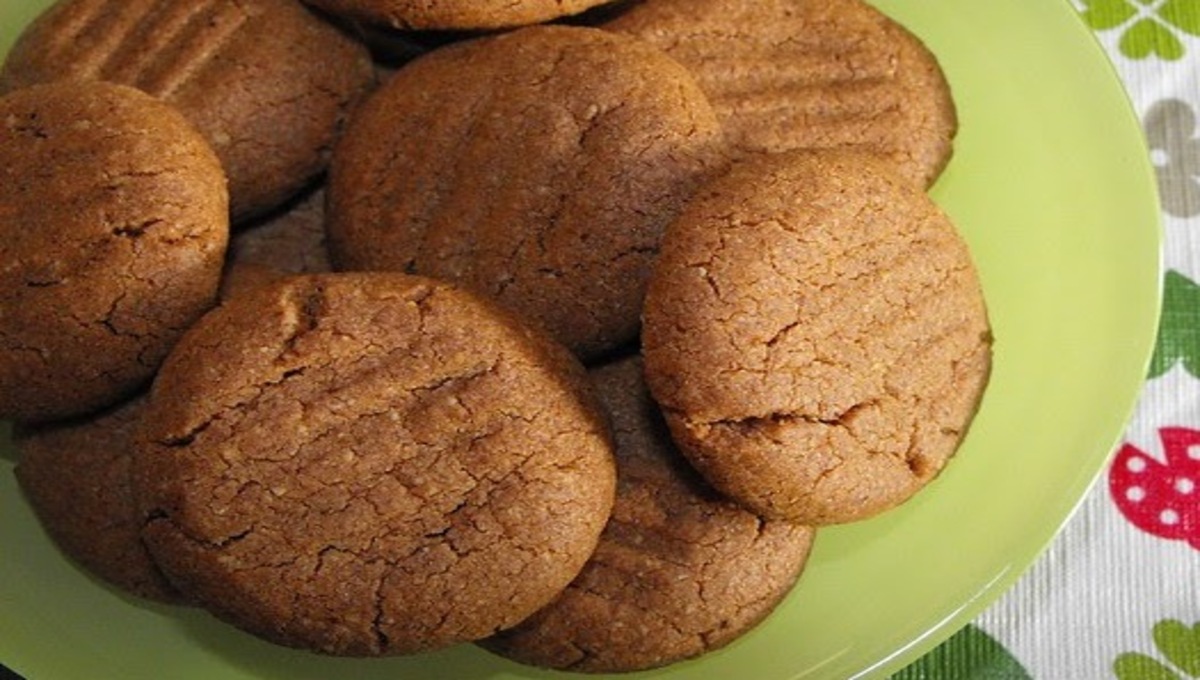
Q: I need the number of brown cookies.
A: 10